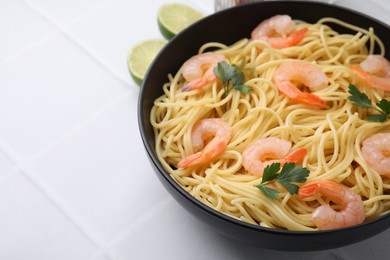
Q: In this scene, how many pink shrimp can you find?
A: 8